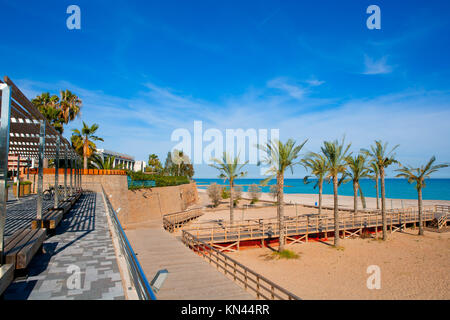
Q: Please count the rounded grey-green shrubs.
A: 4